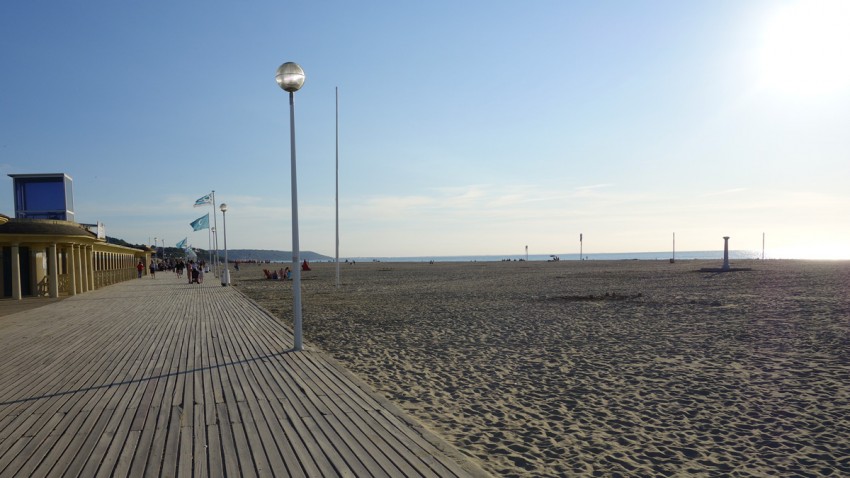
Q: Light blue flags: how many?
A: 3